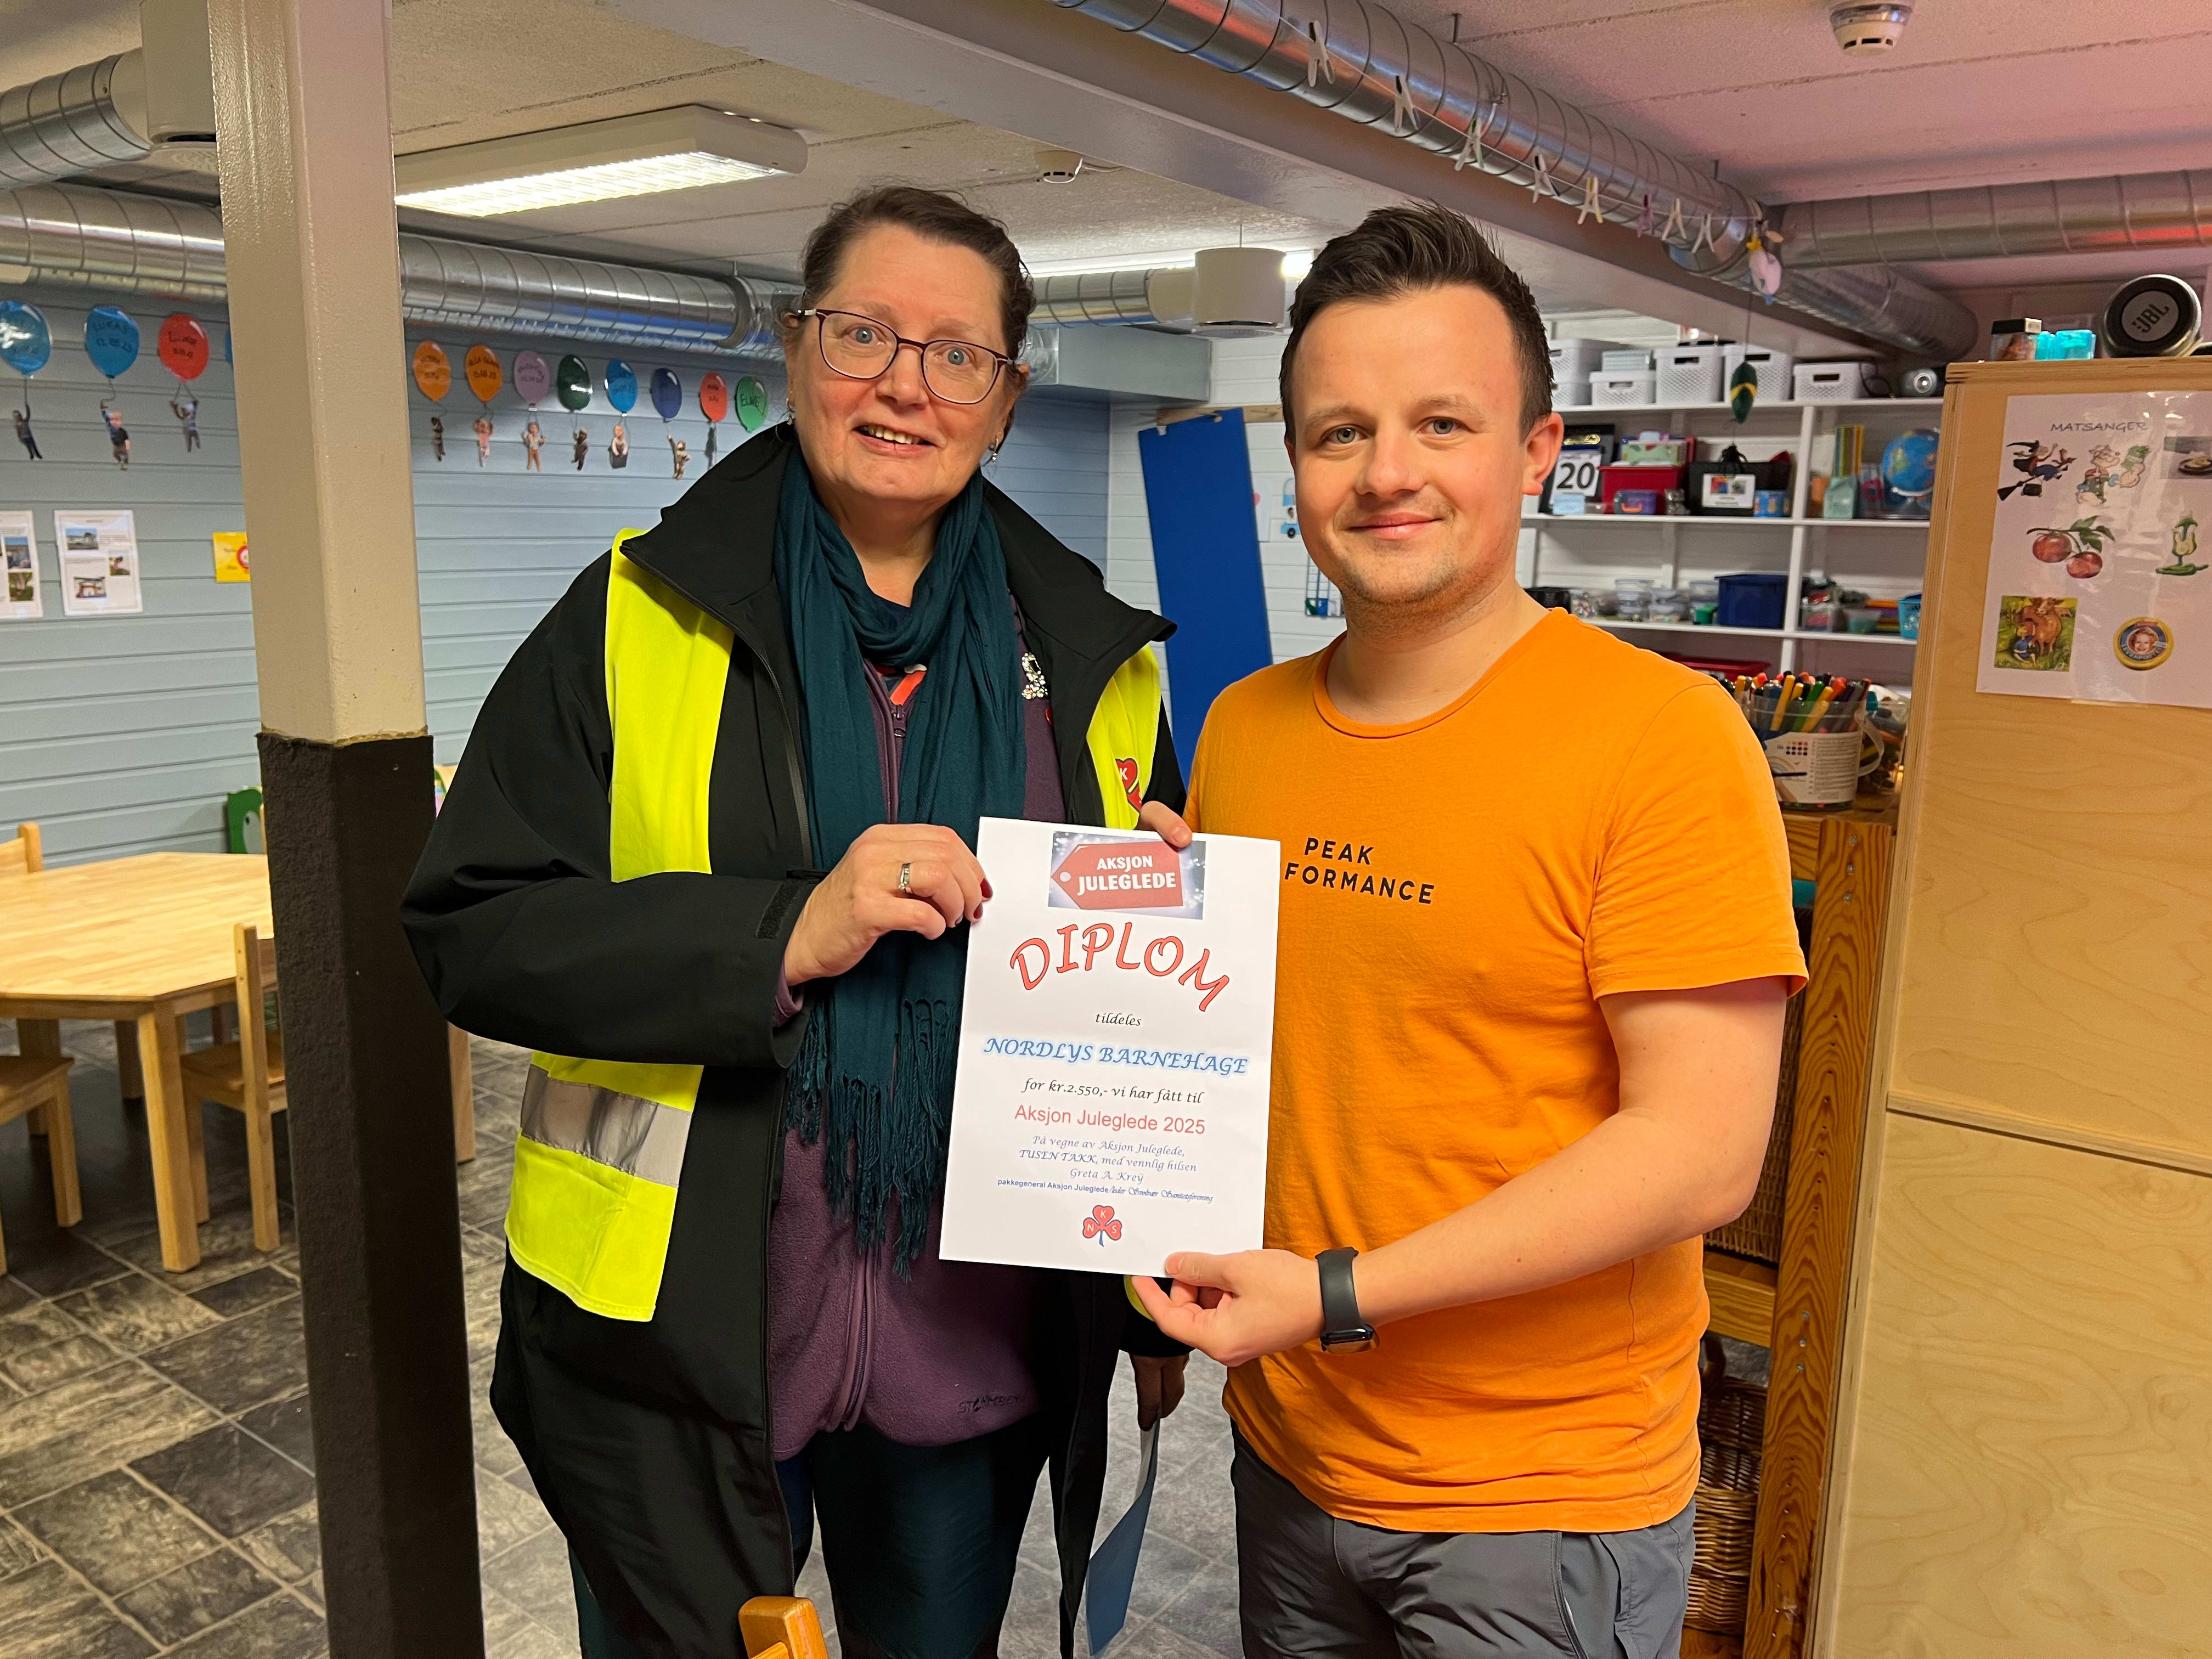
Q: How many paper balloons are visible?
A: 12